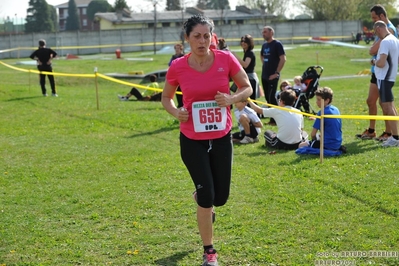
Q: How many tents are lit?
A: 0